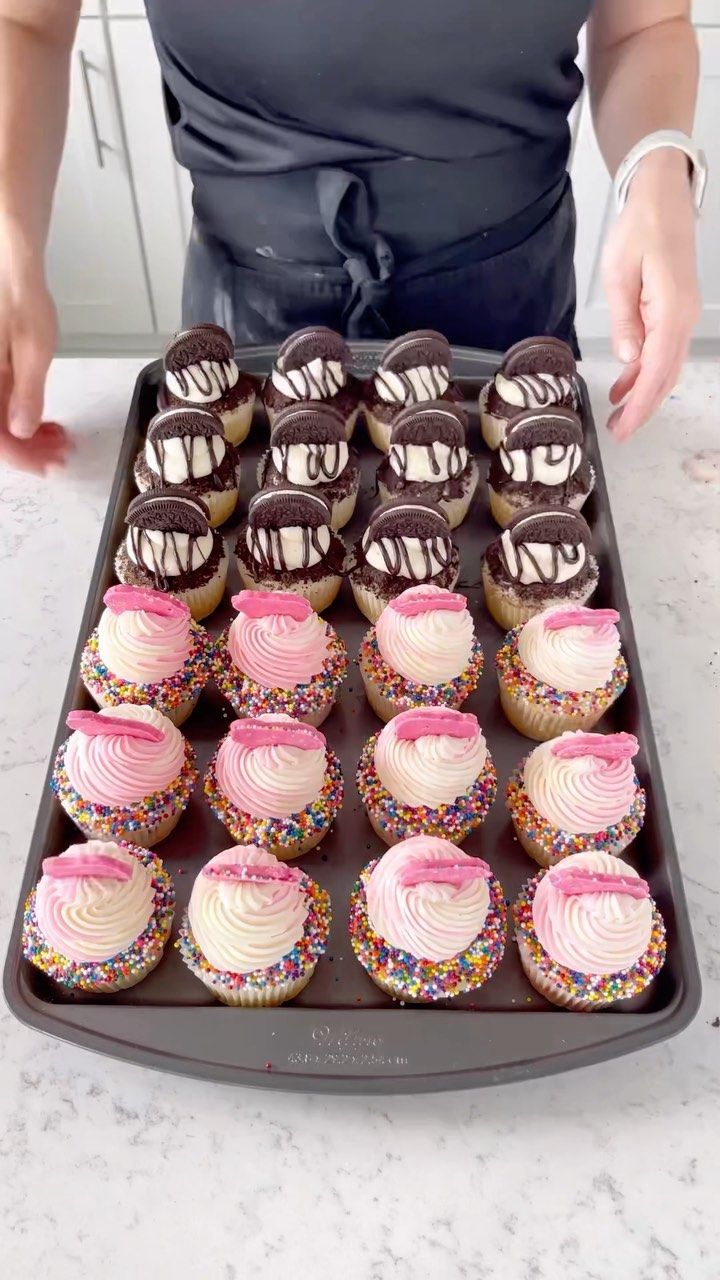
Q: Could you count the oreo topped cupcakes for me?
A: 12